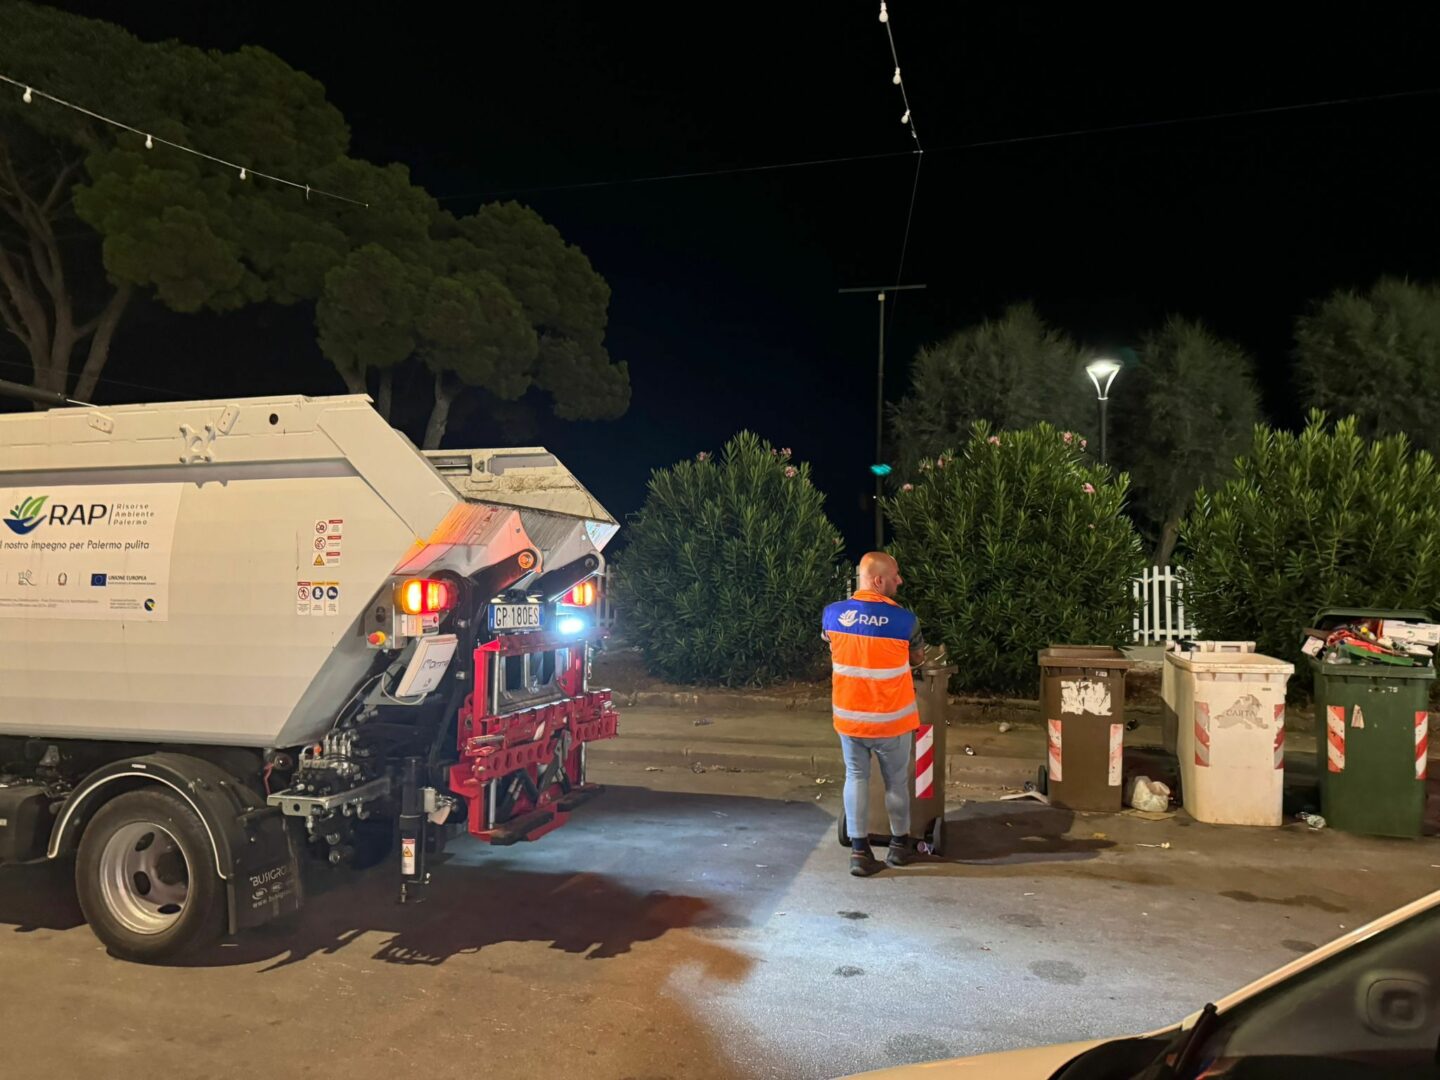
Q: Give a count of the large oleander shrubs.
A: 3